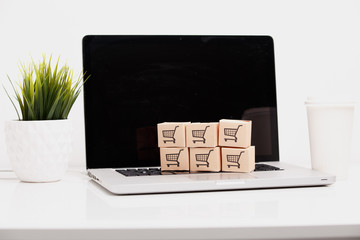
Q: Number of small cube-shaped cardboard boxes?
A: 6